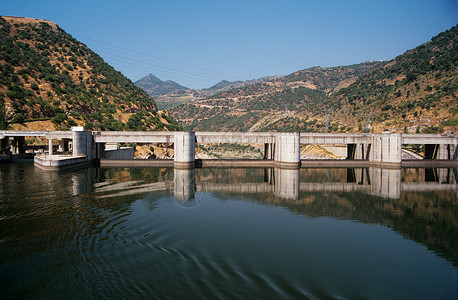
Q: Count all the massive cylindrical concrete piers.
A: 4